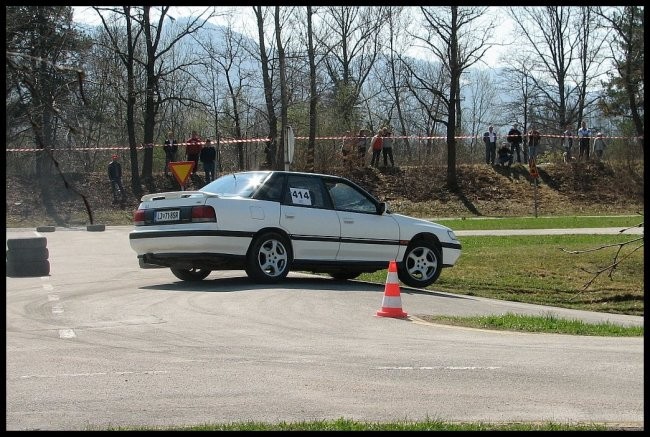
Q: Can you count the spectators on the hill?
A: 15